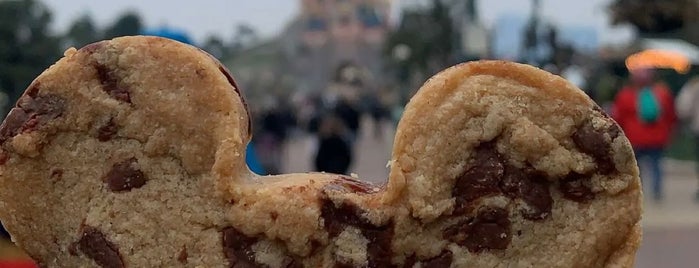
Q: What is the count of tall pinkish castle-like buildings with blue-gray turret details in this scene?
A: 1